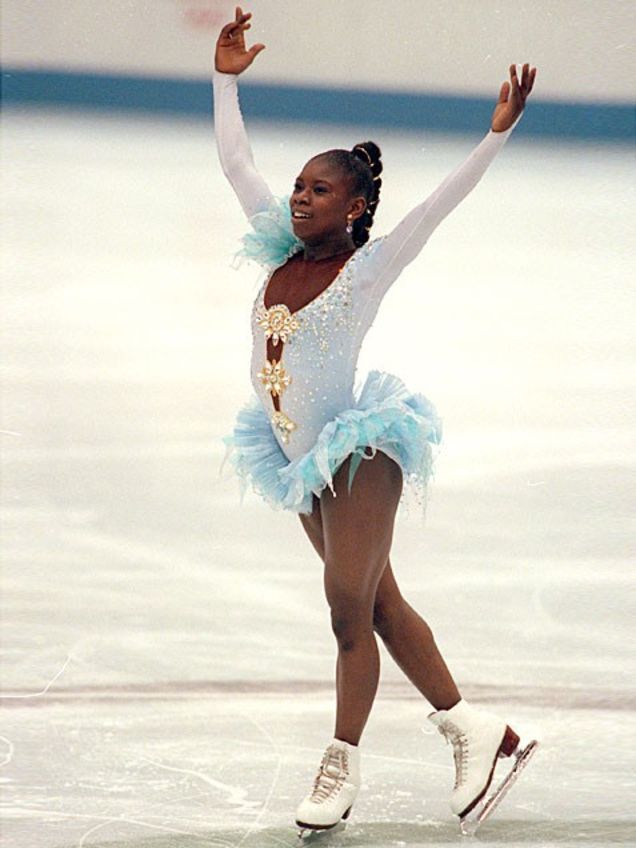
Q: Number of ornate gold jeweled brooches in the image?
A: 3